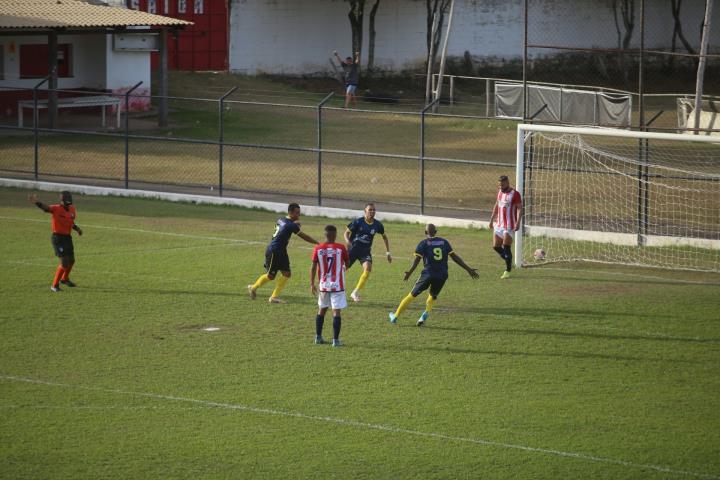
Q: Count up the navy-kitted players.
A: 3